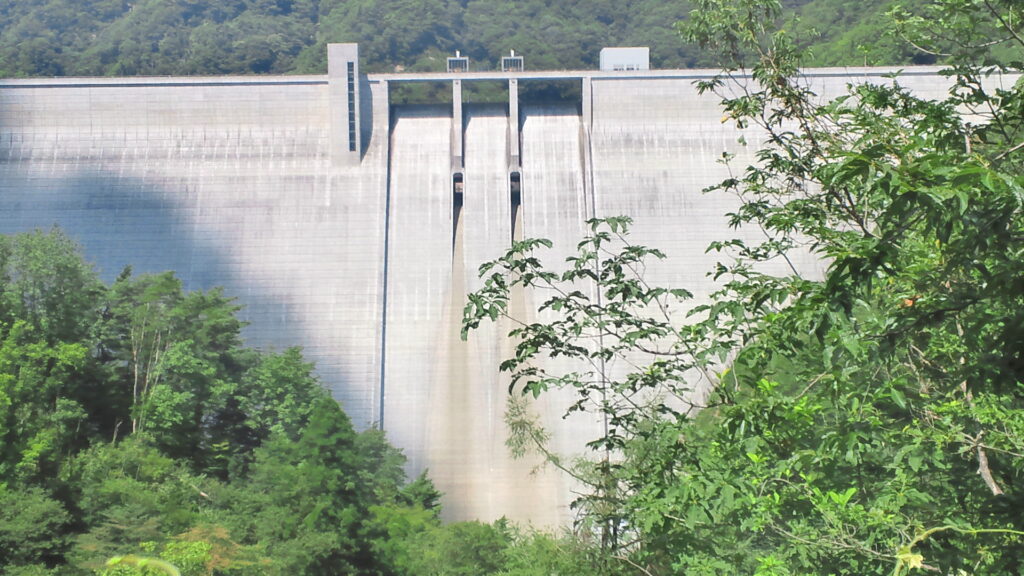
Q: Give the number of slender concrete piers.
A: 2